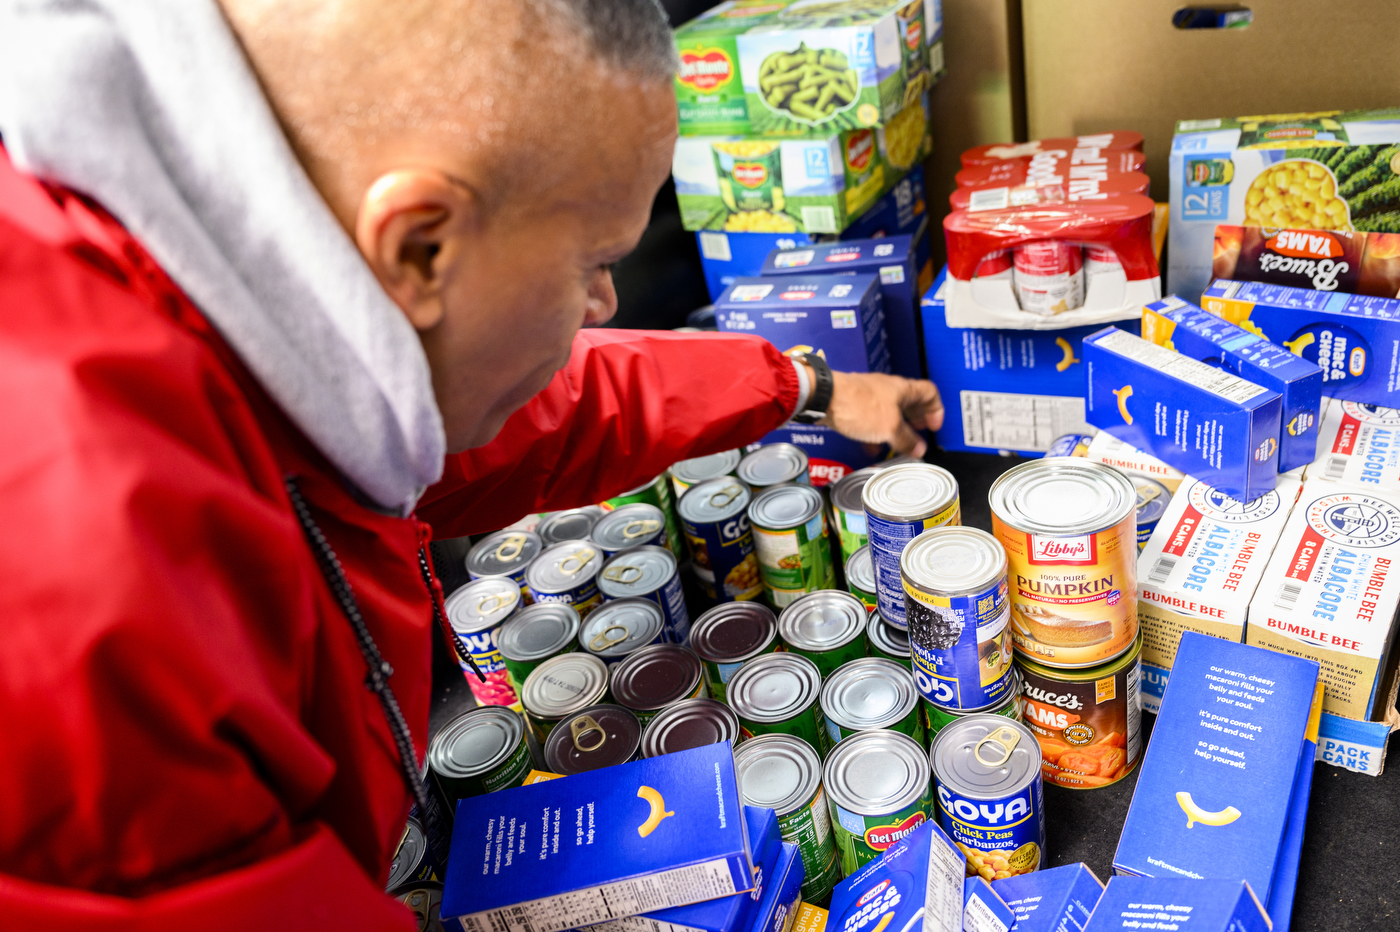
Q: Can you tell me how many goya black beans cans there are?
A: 1